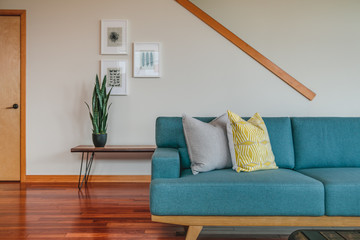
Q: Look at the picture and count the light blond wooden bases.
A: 1